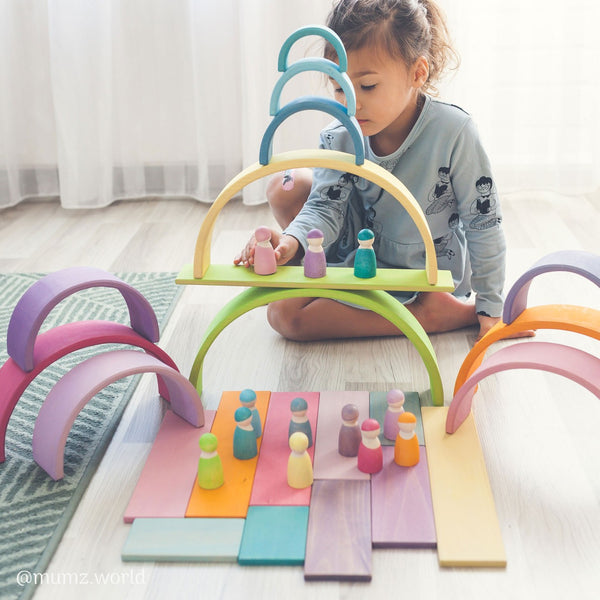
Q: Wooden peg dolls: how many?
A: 12